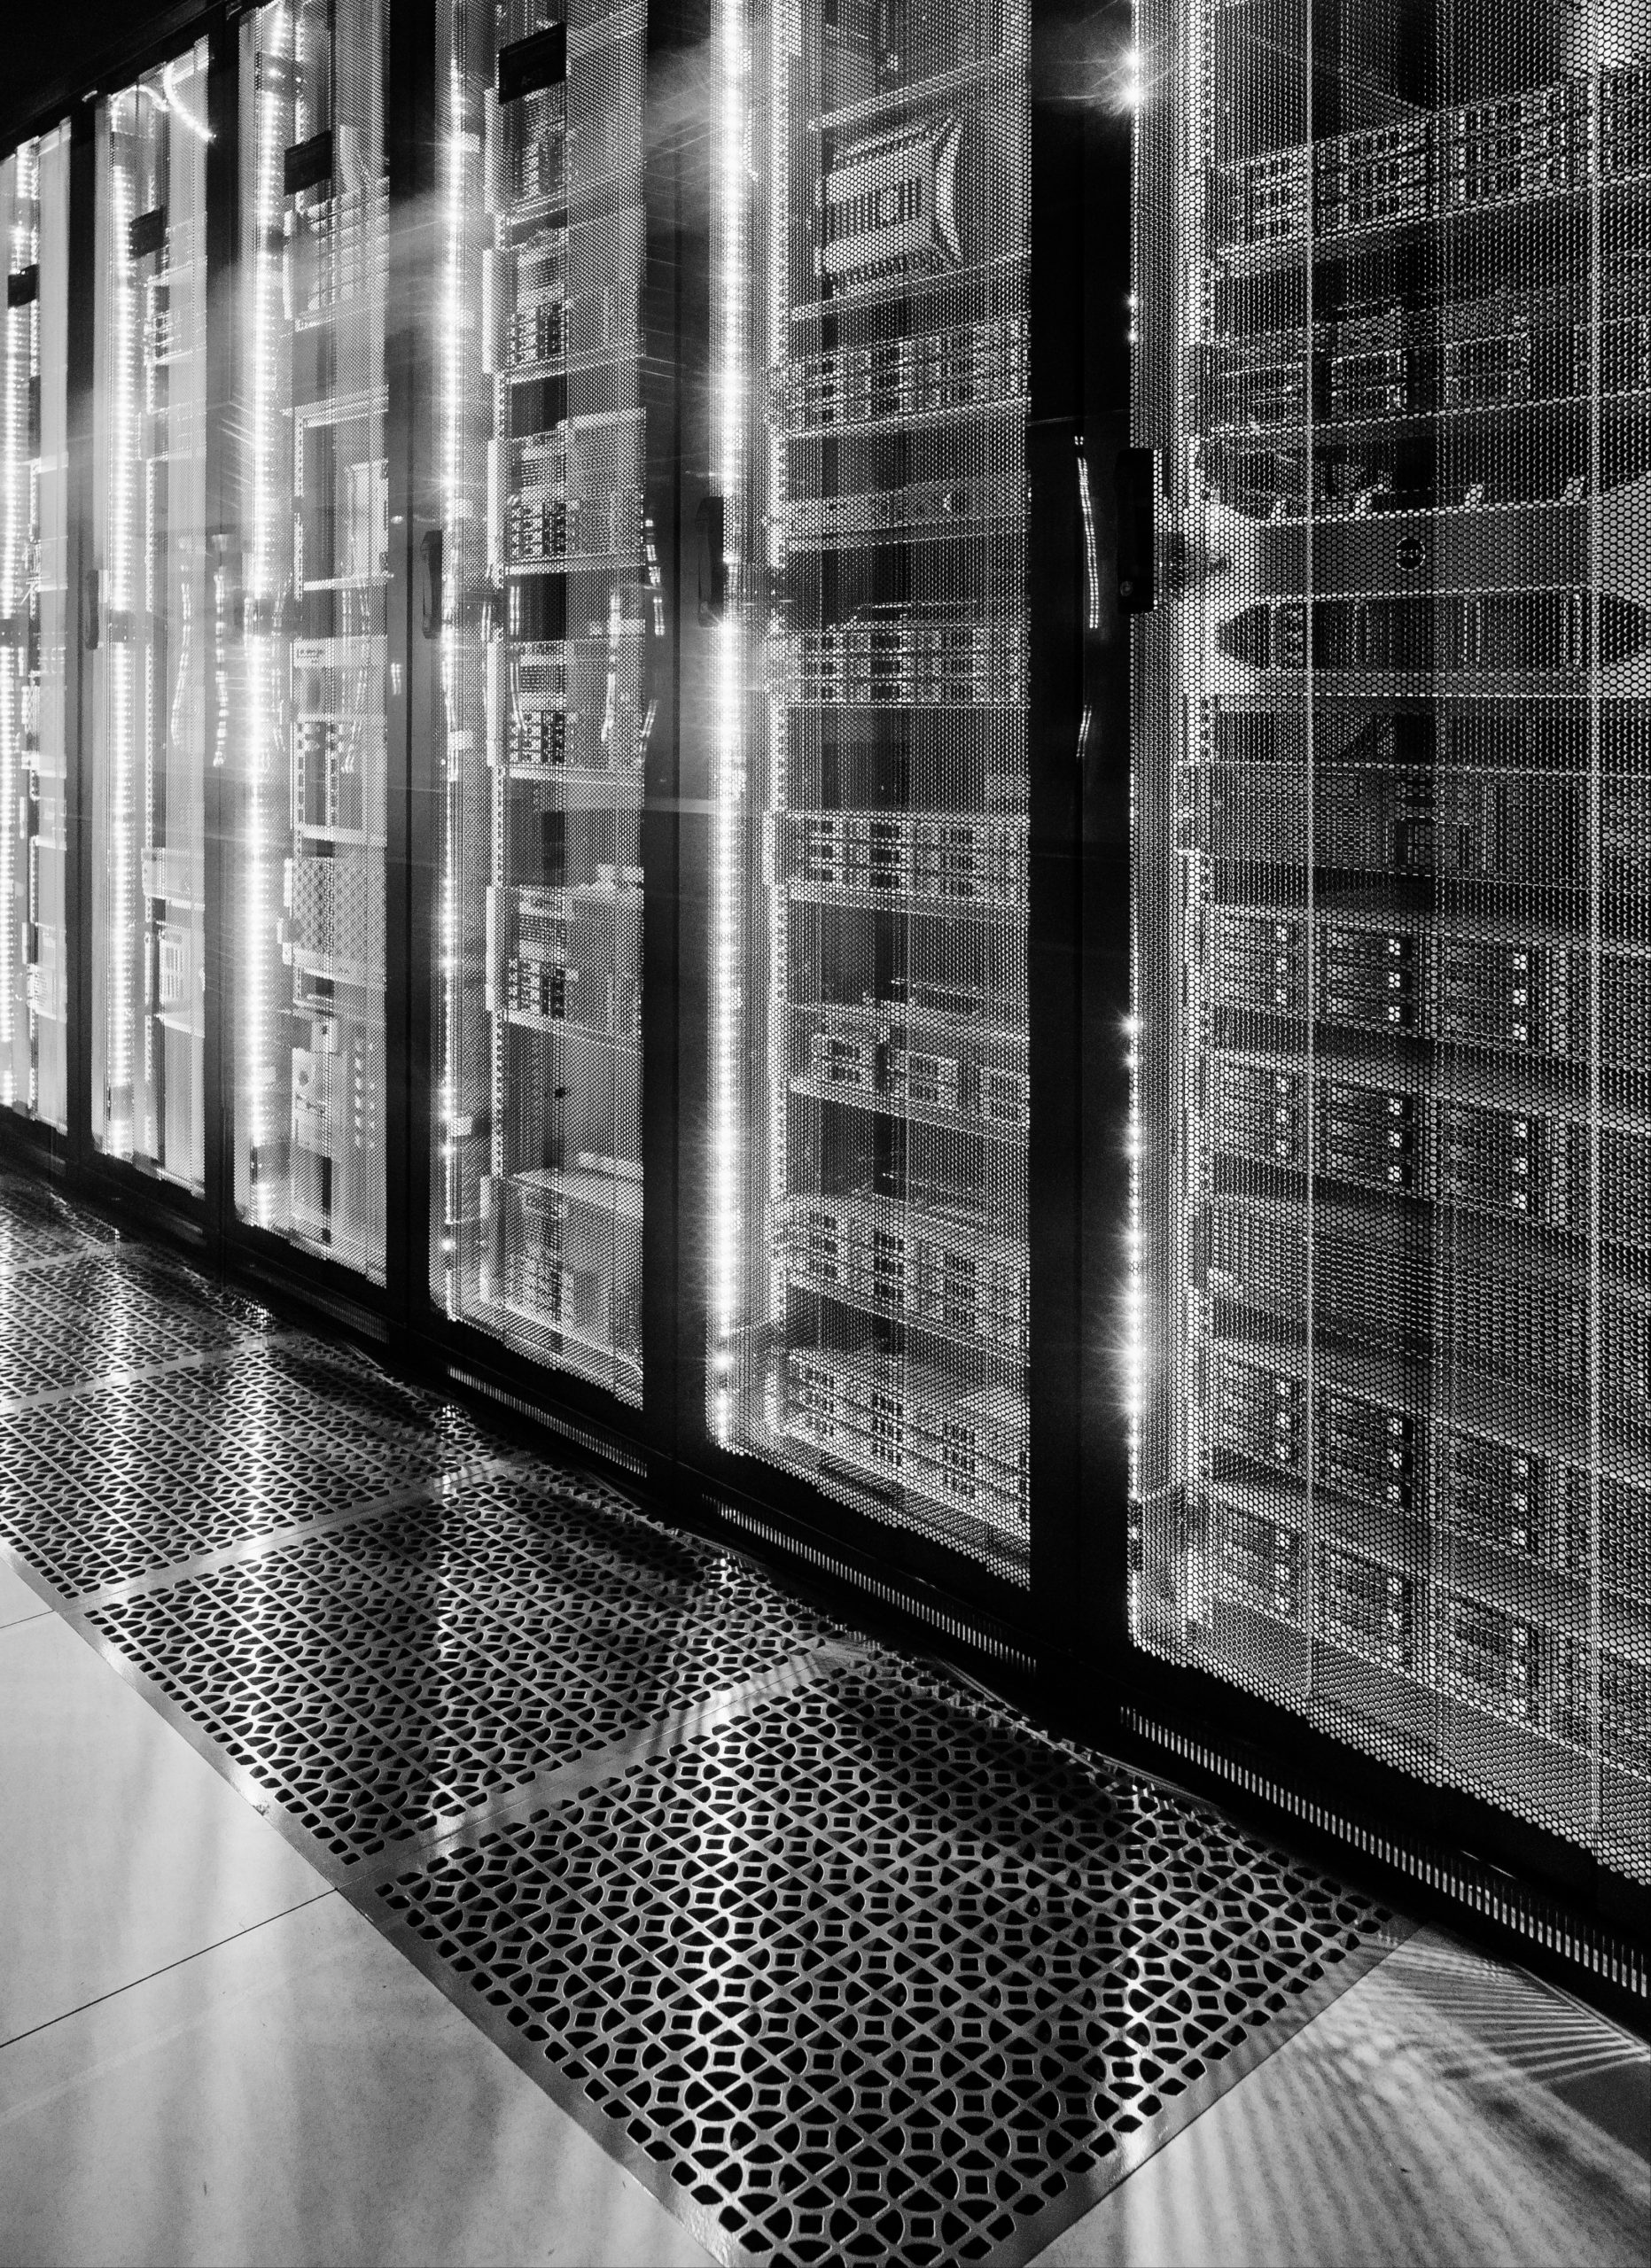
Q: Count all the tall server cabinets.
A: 6